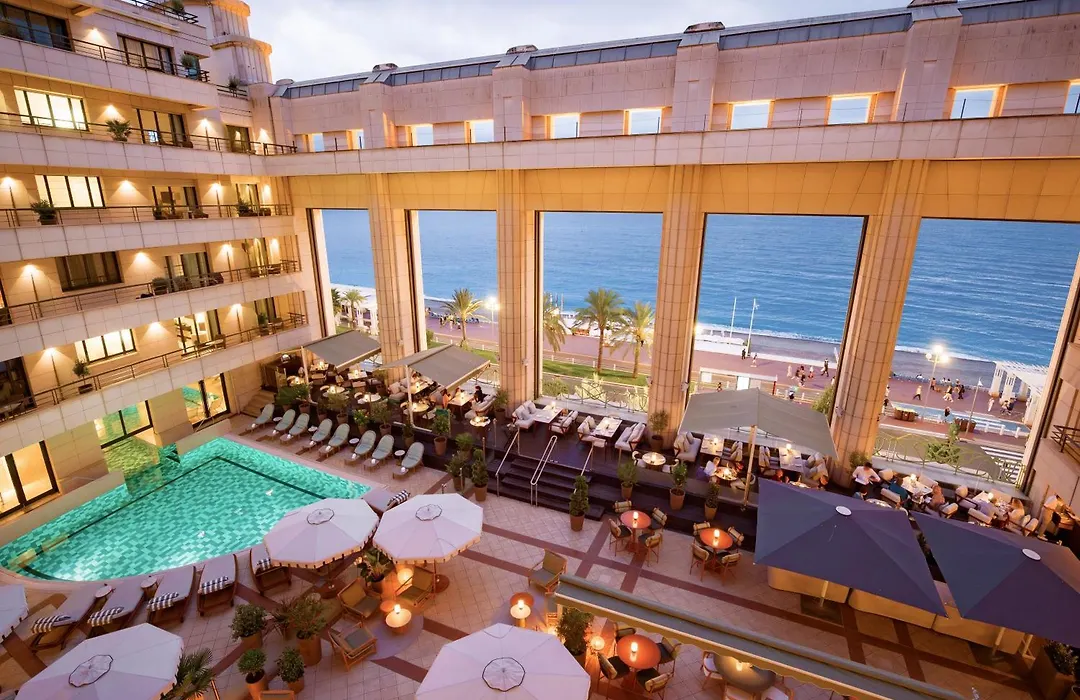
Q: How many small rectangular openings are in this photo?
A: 10